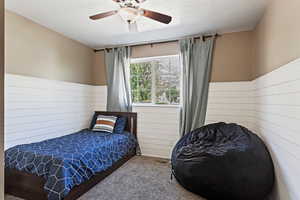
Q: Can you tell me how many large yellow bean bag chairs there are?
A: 0